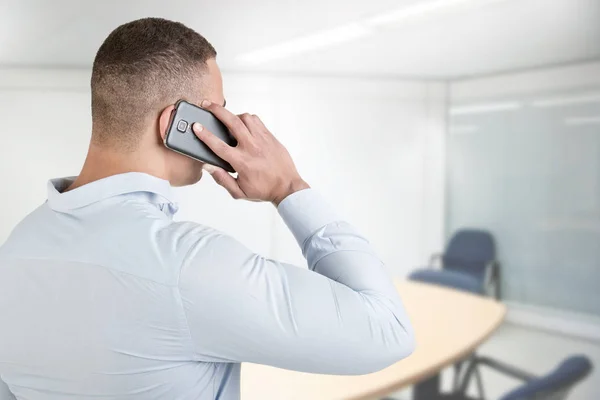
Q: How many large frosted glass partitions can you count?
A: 1